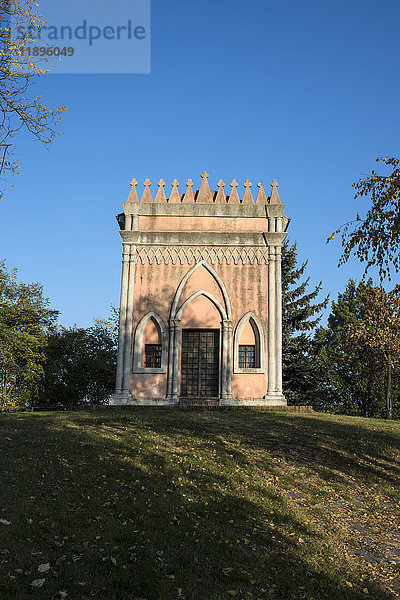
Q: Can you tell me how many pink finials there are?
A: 11